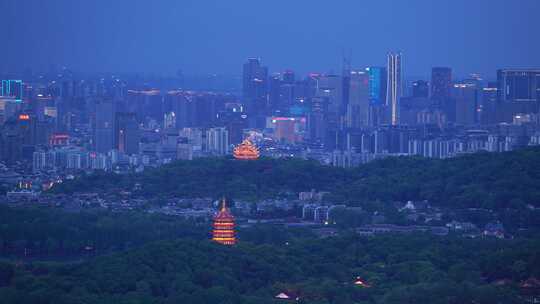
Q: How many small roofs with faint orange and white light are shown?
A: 2